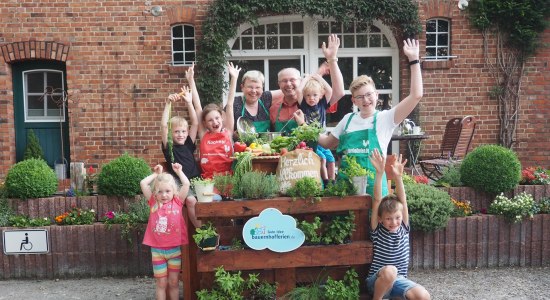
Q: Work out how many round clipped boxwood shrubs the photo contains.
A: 3